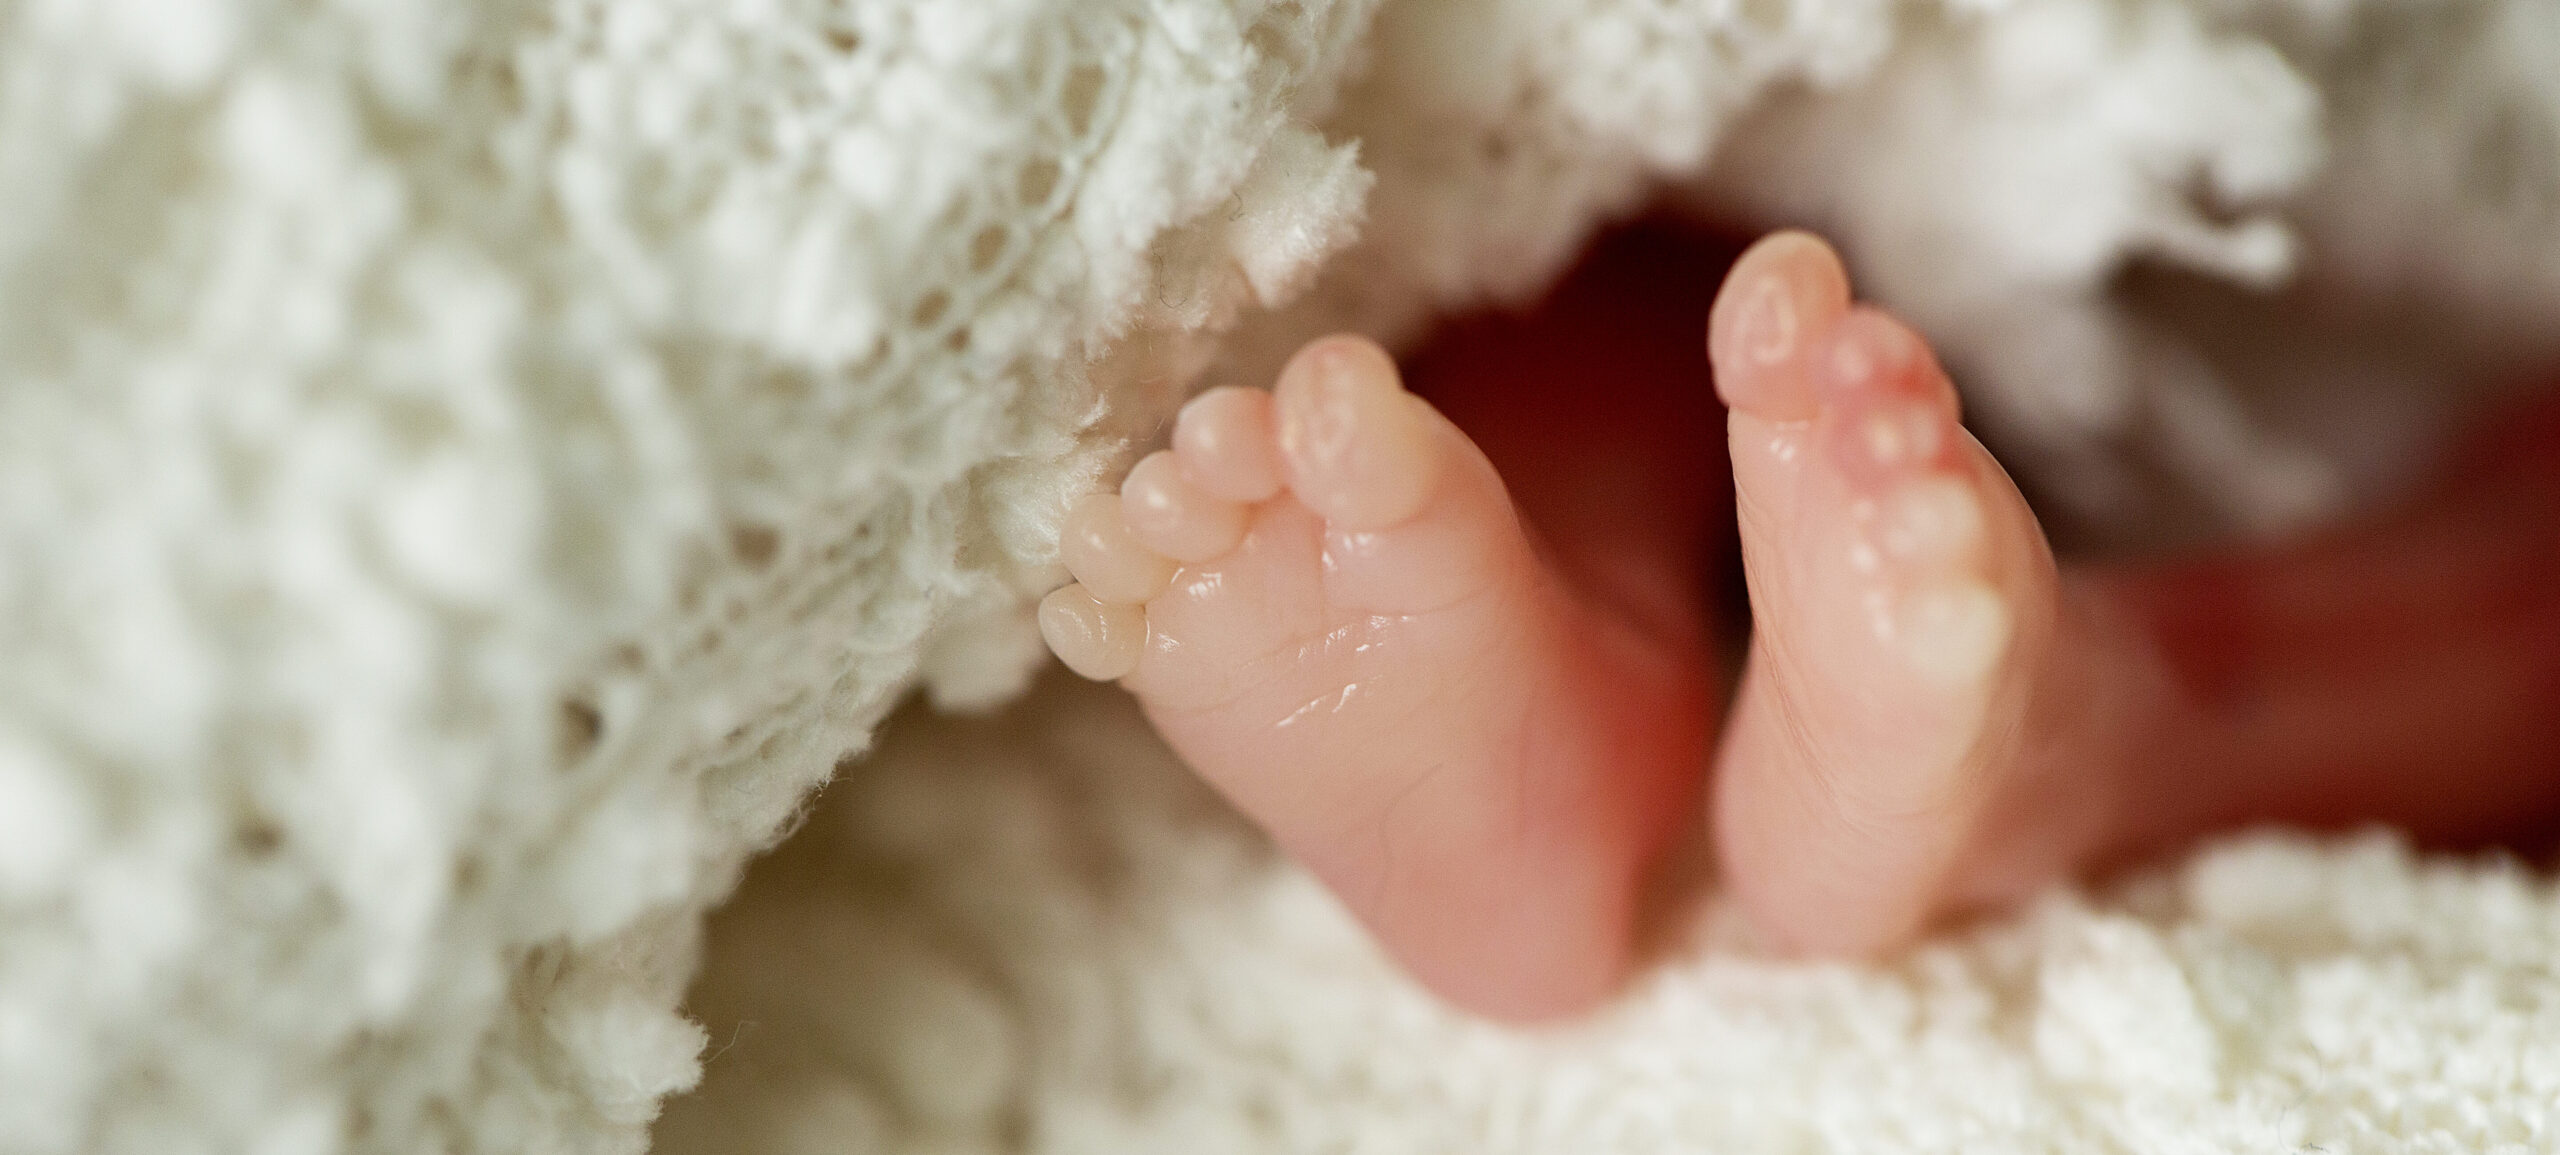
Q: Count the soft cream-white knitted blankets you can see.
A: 1